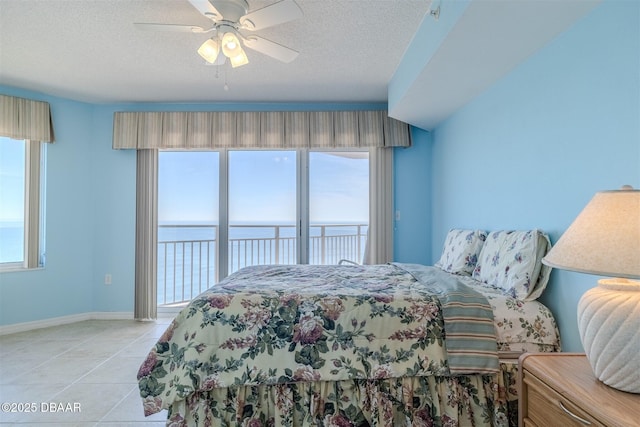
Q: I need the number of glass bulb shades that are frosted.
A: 3